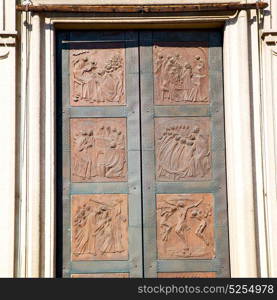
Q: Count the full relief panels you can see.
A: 6